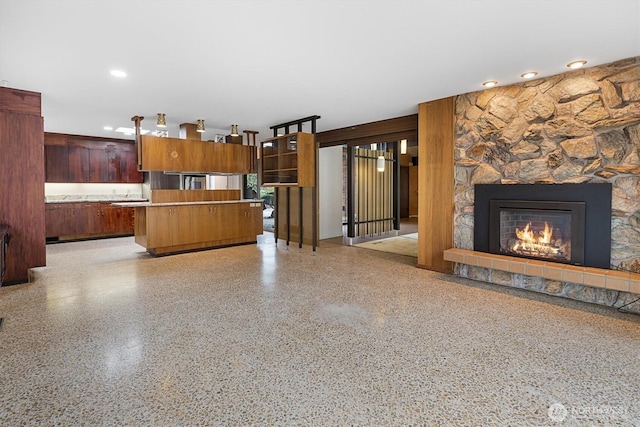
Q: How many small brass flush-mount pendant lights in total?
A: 3